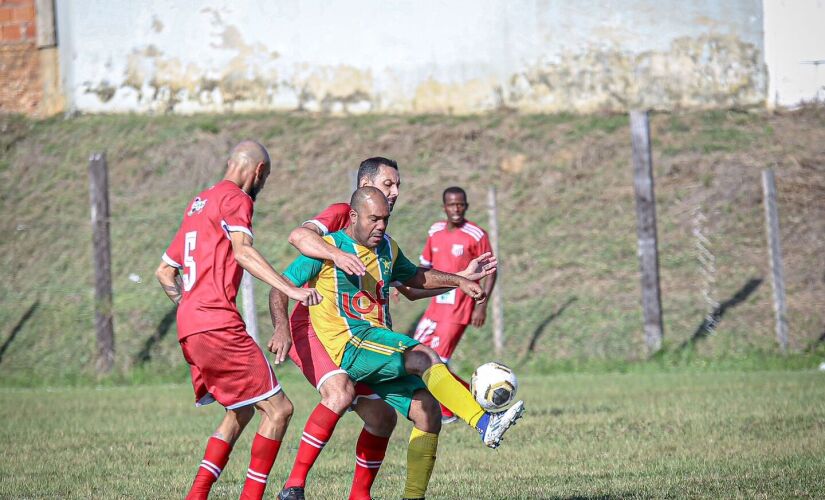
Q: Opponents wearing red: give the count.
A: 3